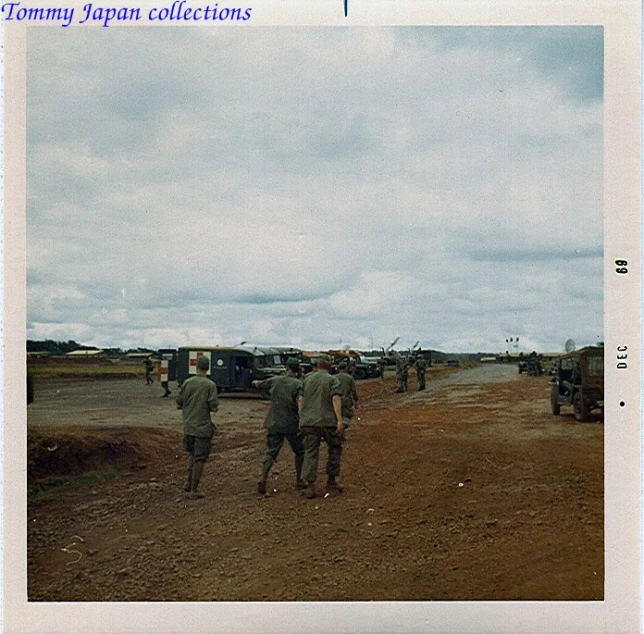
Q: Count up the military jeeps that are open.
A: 1